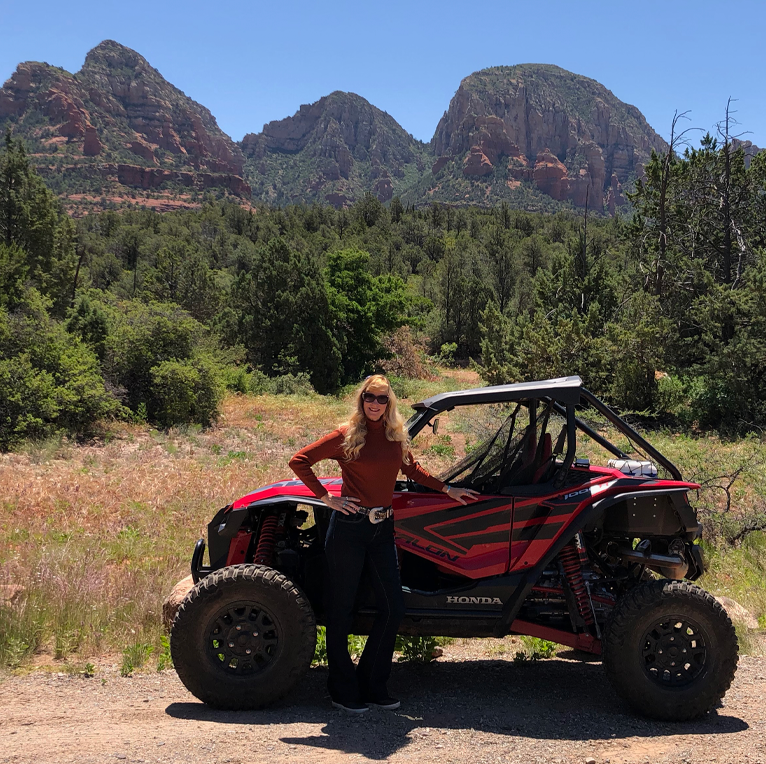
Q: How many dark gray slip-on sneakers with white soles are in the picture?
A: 2